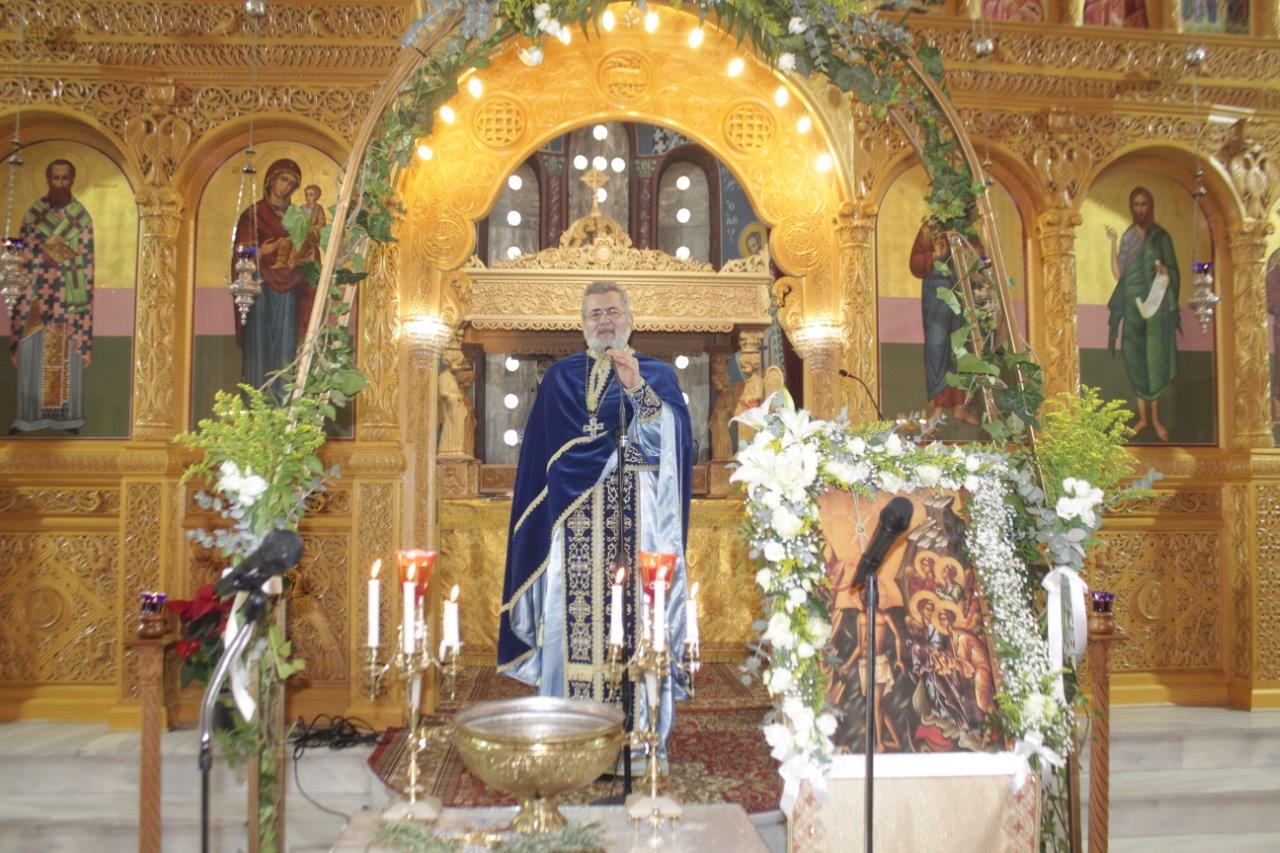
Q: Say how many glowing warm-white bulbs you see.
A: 11